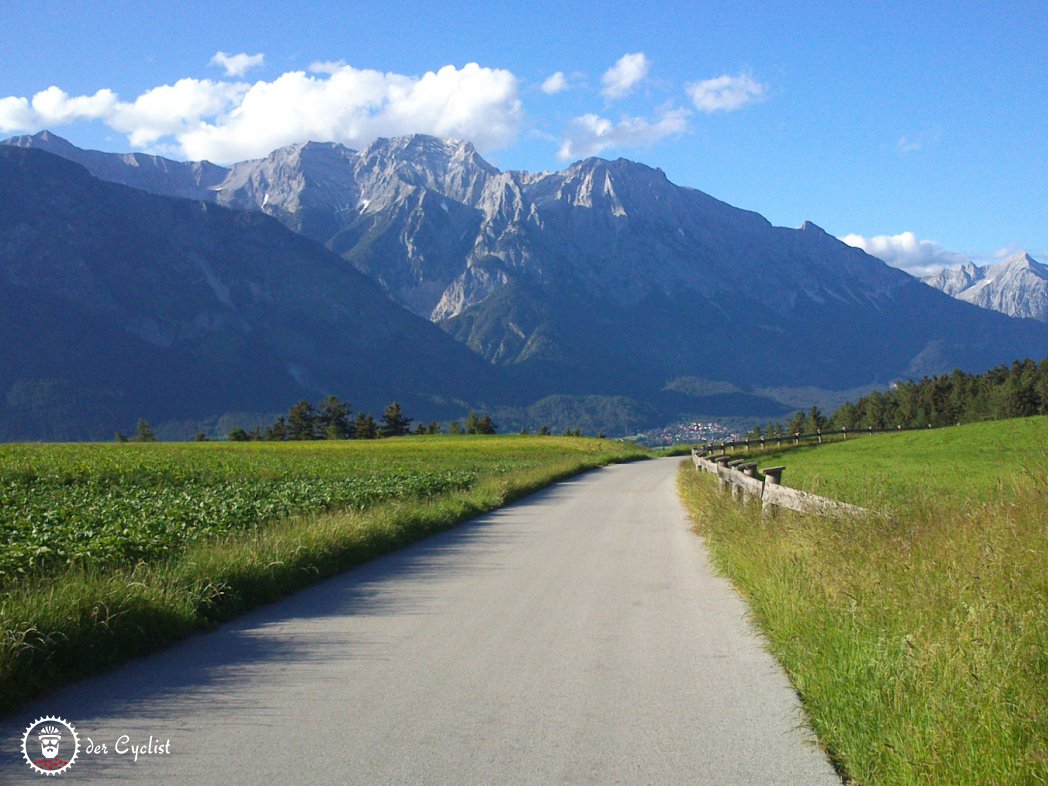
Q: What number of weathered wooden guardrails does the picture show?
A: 1